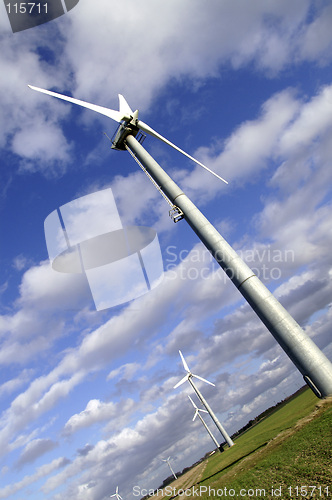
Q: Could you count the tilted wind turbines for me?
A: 5